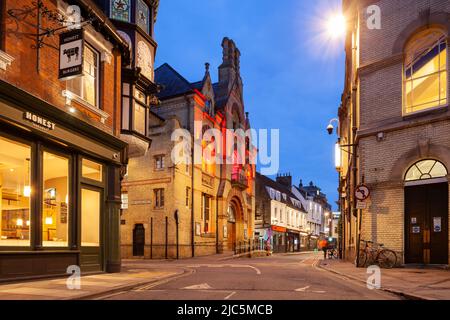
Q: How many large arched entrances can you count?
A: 2